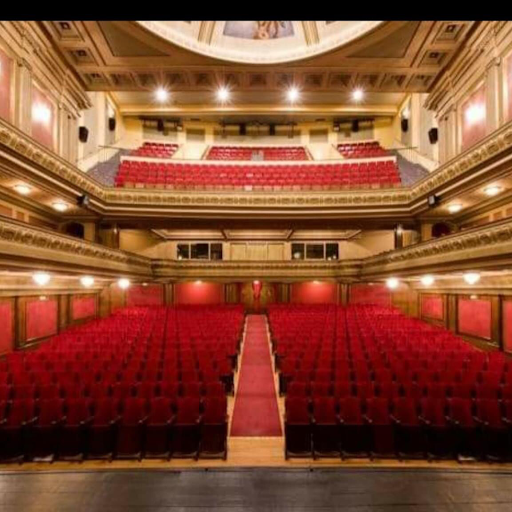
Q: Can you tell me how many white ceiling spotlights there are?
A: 4